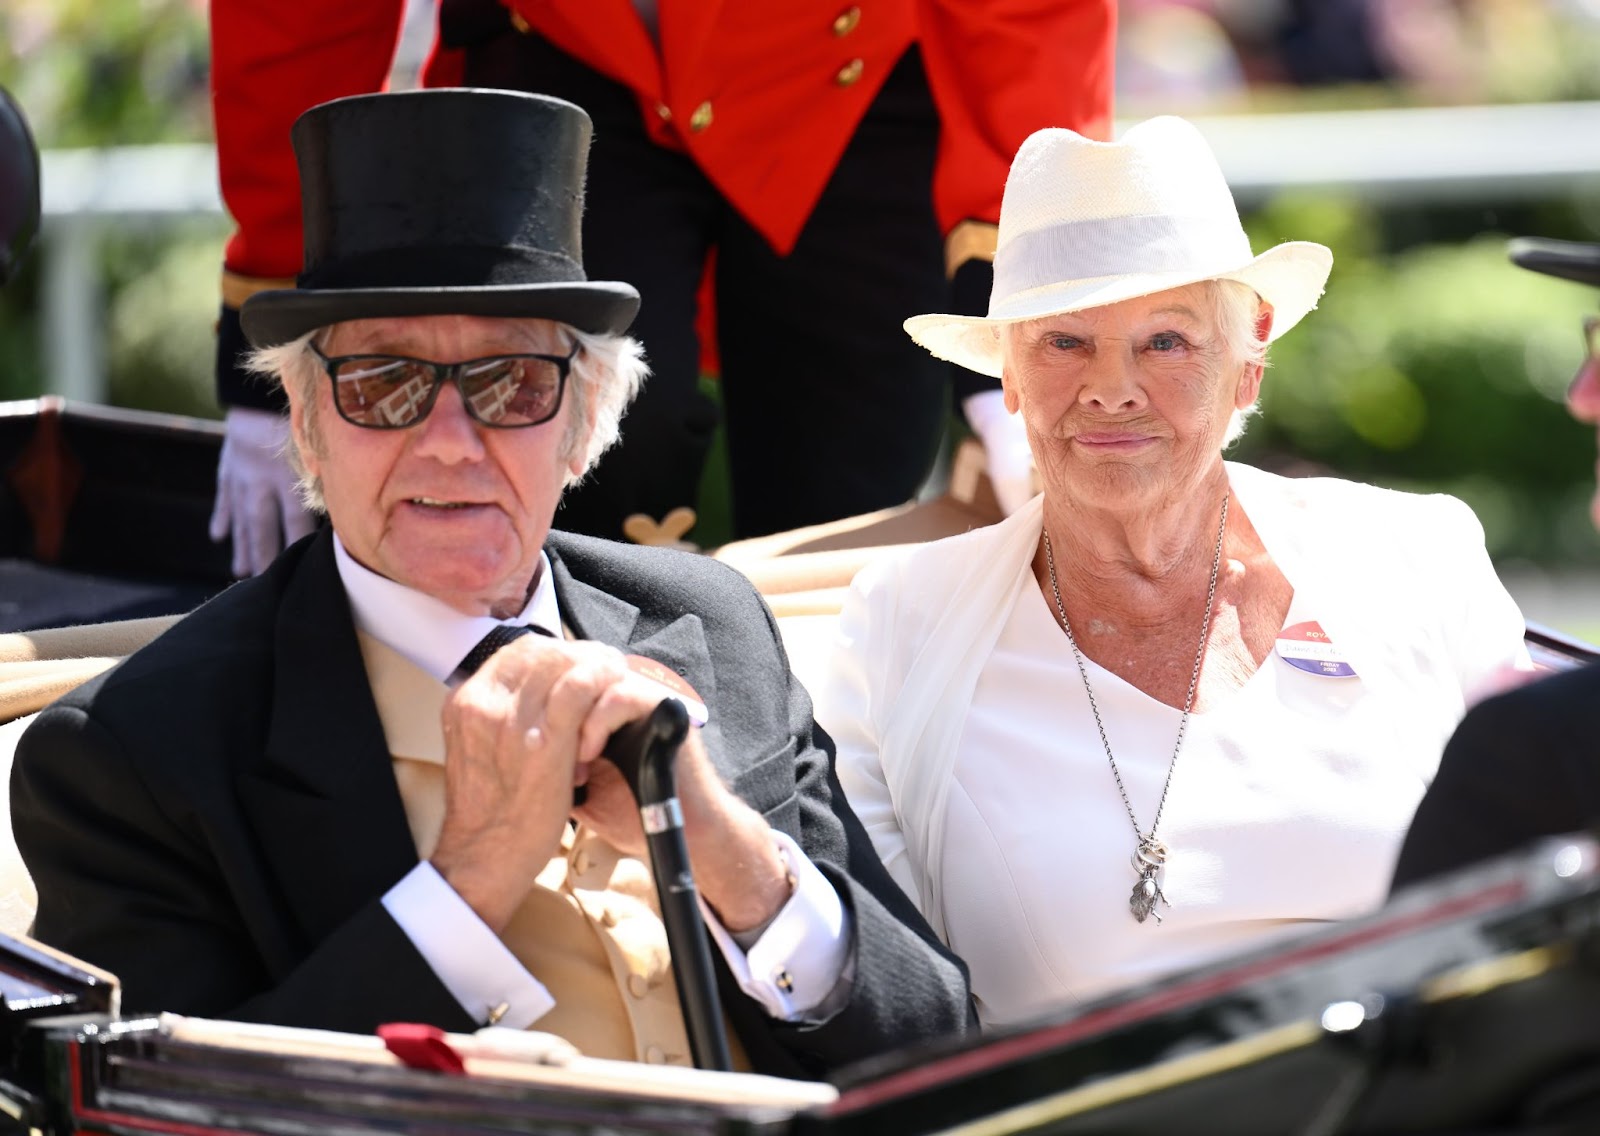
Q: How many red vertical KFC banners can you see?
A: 0